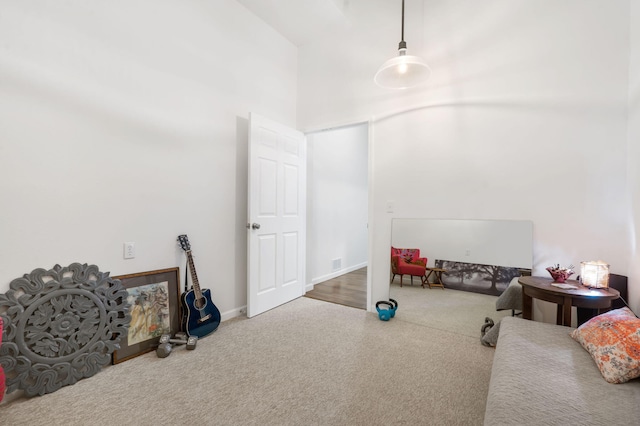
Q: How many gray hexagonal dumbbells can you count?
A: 2